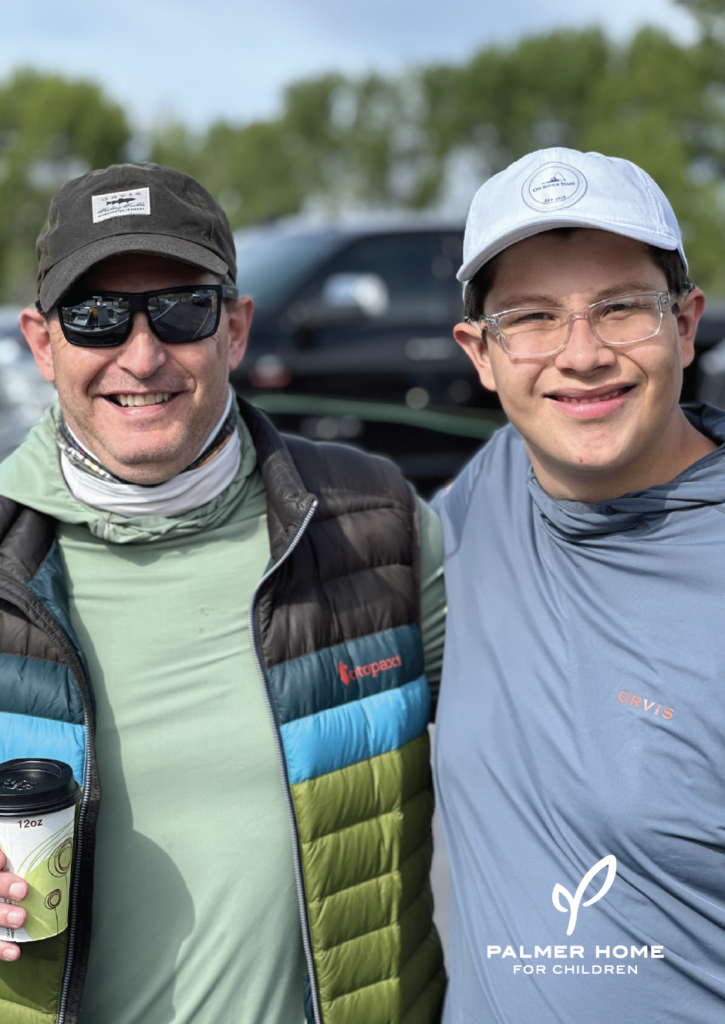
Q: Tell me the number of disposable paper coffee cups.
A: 1